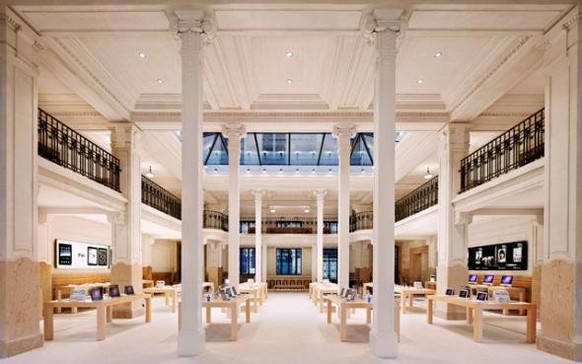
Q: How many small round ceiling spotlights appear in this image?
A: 6